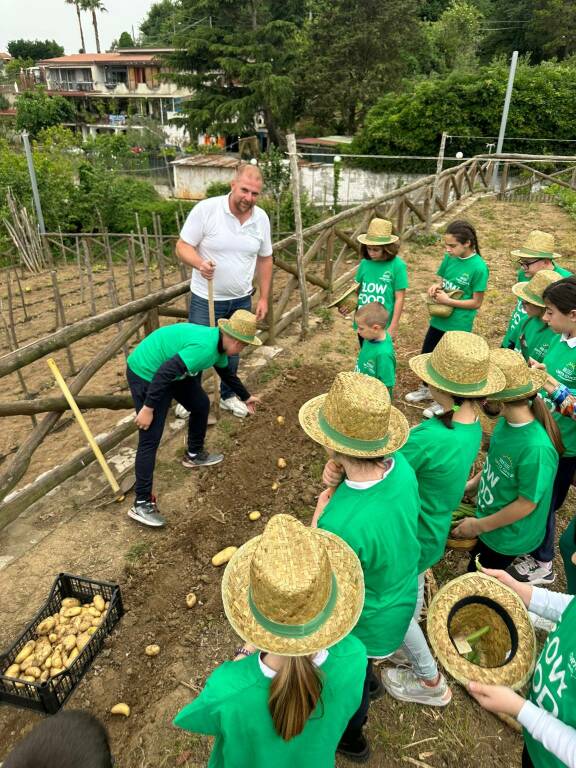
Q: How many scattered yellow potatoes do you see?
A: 8